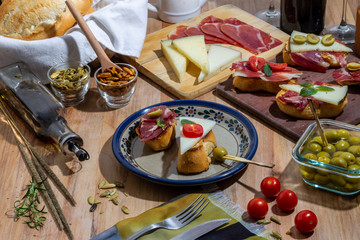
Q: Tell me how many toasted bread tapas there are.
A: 6